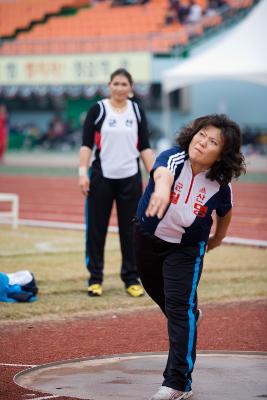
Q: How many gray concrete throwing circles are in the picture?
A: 1